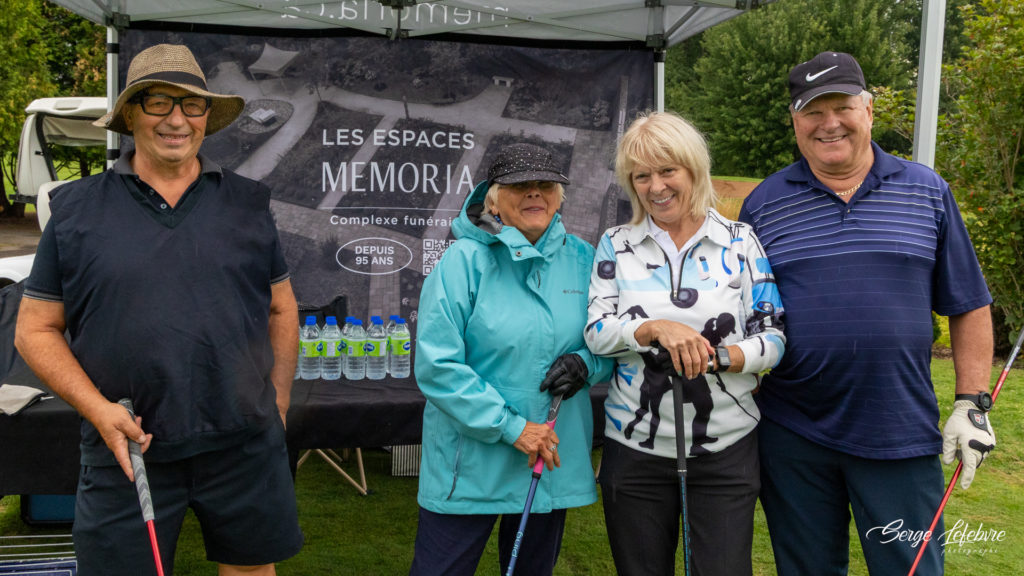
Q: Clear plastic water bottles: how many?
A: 11